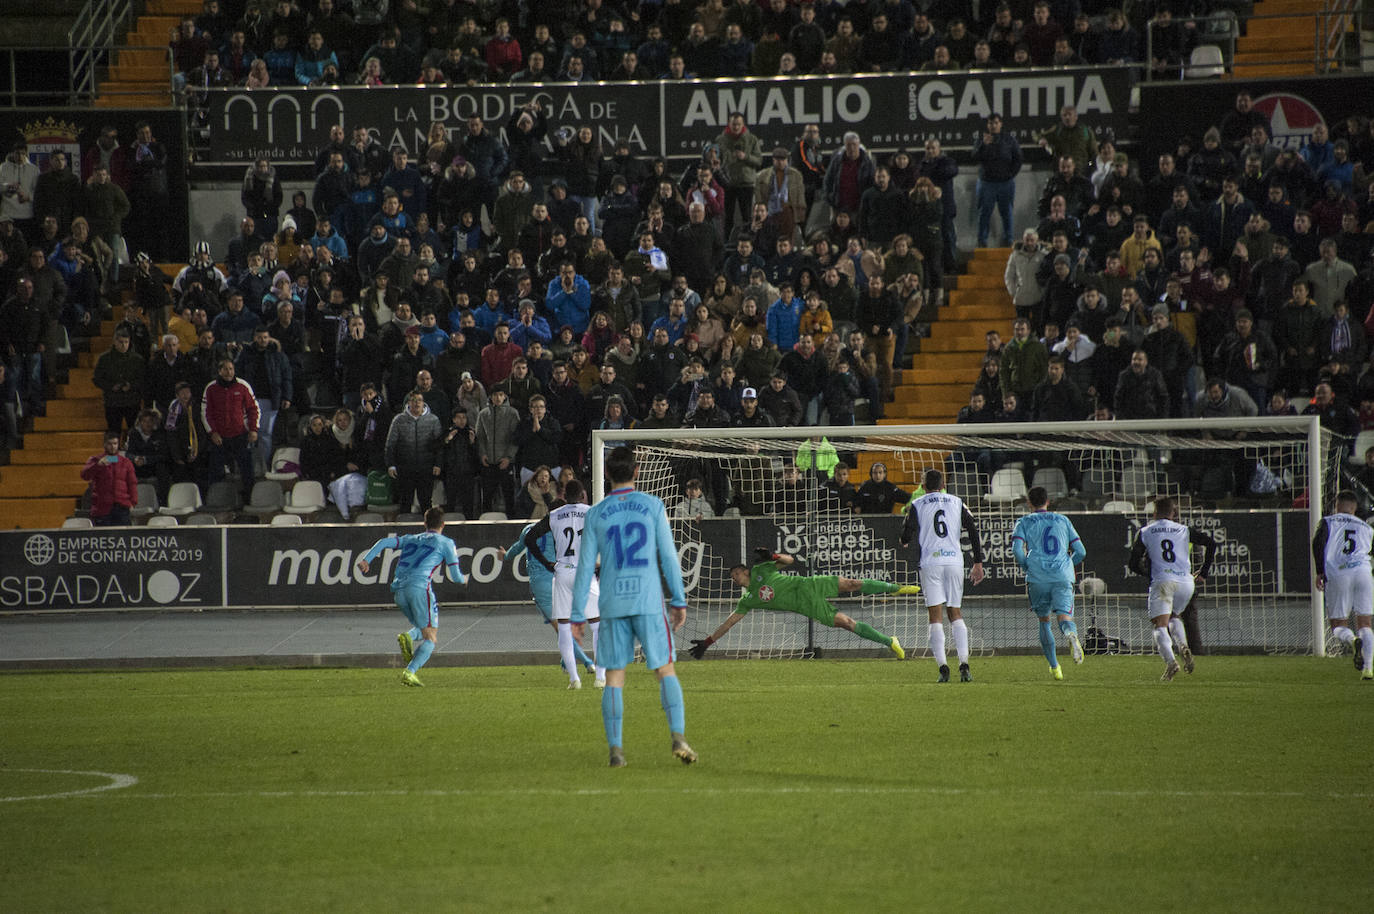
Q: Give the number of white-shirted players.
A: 4